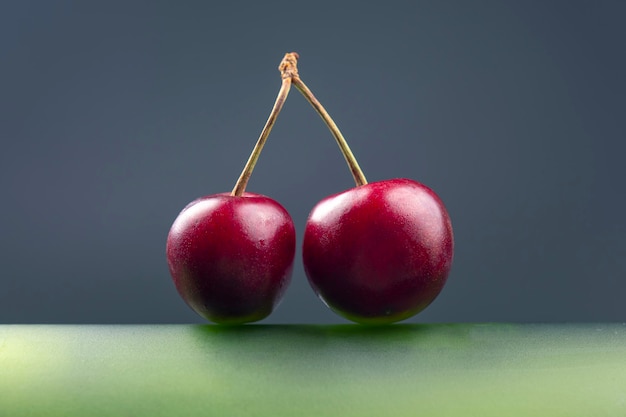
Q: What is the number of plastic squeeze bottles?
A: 0